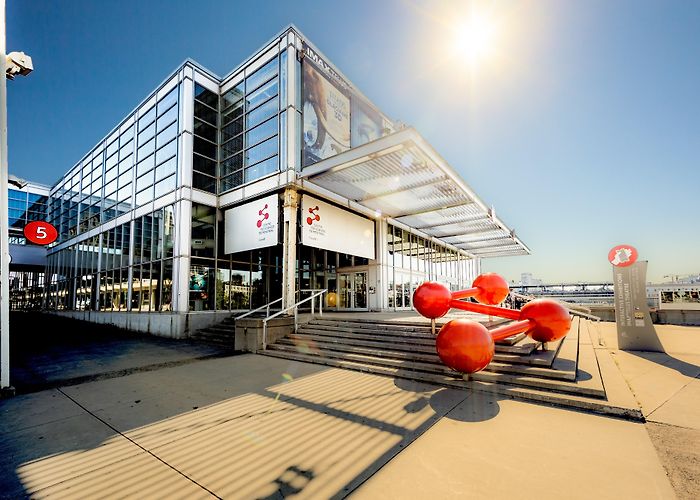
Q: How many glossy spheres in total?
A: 4